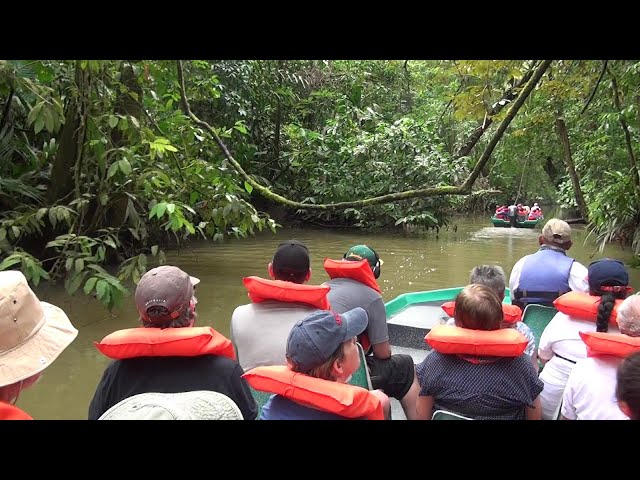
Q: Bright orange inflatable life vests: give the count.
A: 9